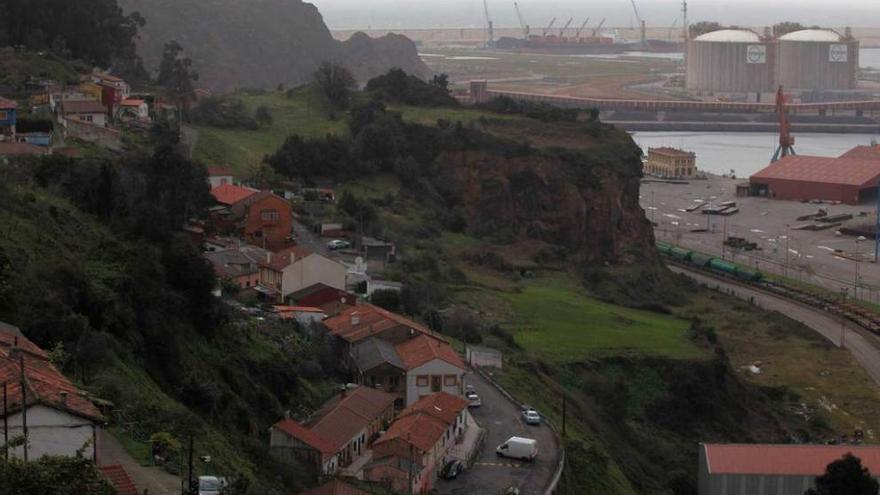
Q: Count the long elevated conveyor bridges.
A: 1